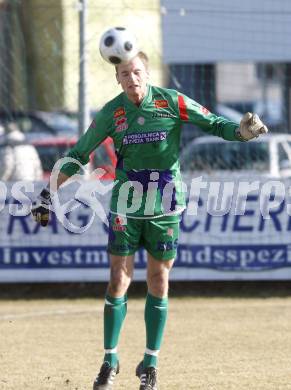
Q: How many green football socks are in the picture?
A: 2